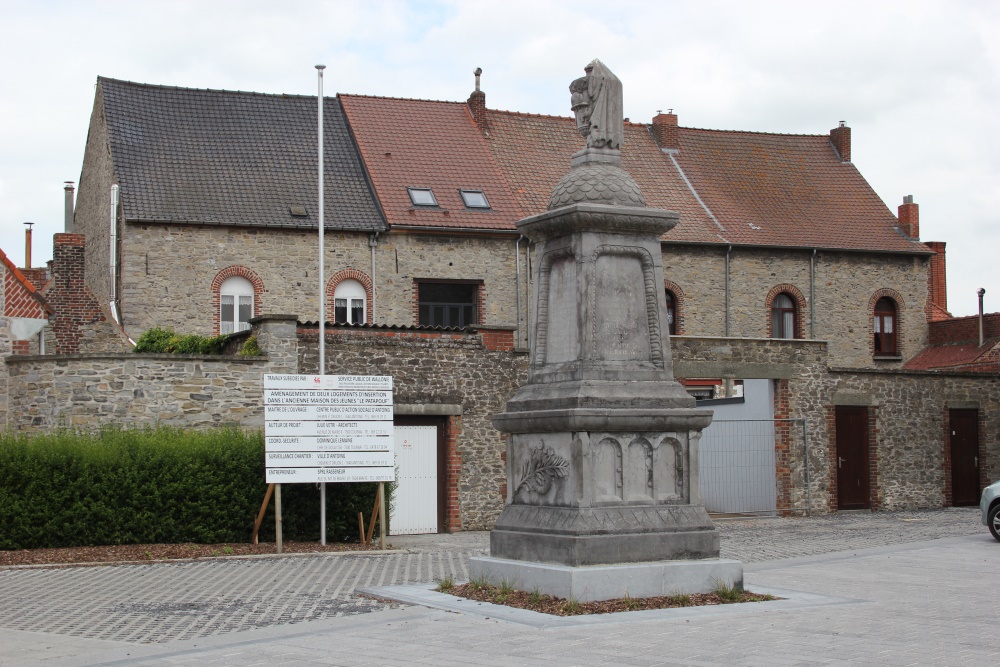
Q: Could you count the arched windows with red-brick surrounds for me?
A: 5